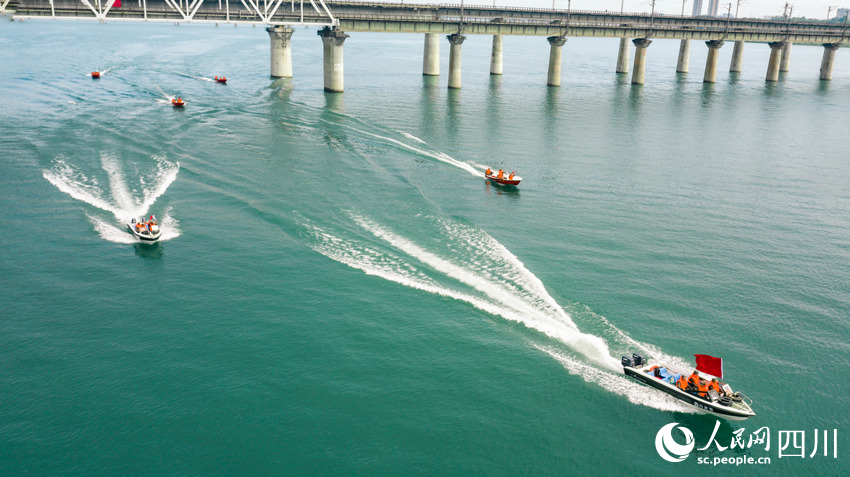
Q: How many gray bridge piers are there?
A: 14